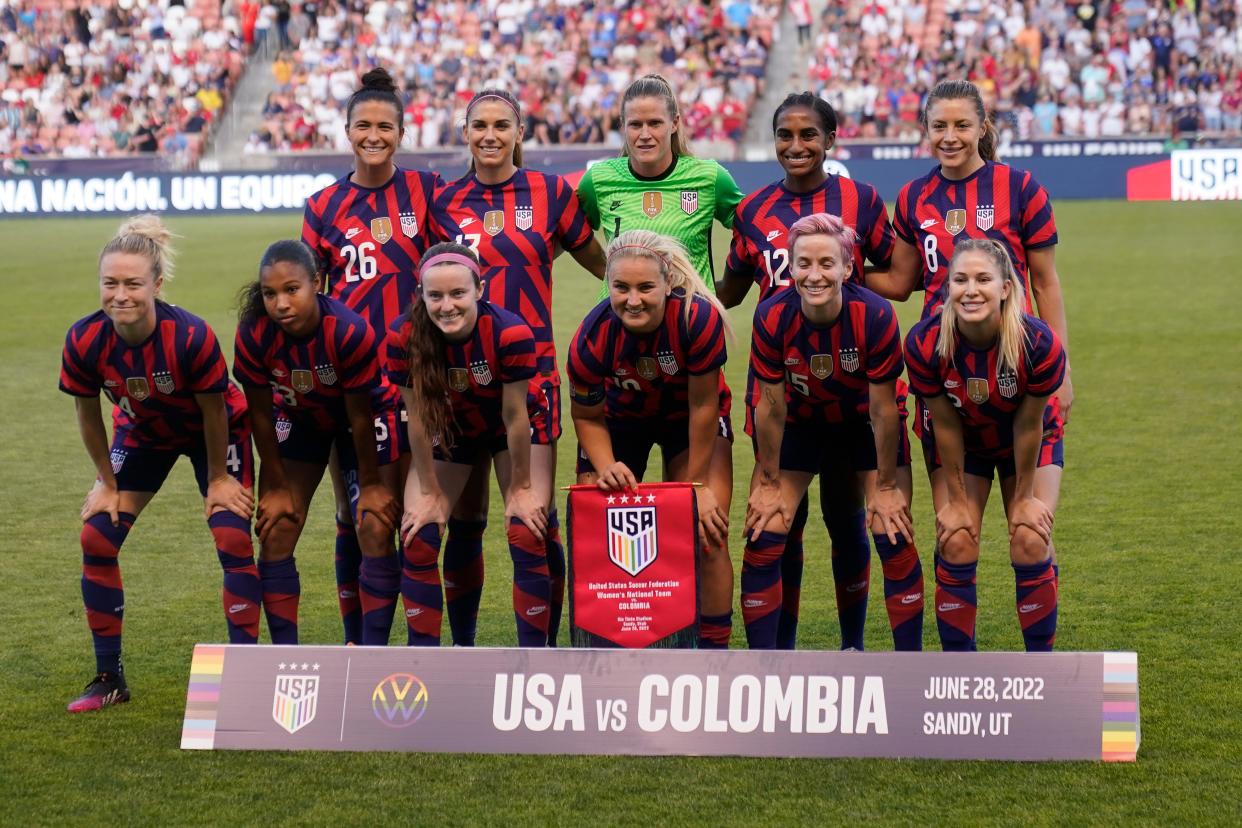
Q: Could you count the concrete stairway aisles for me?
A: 2